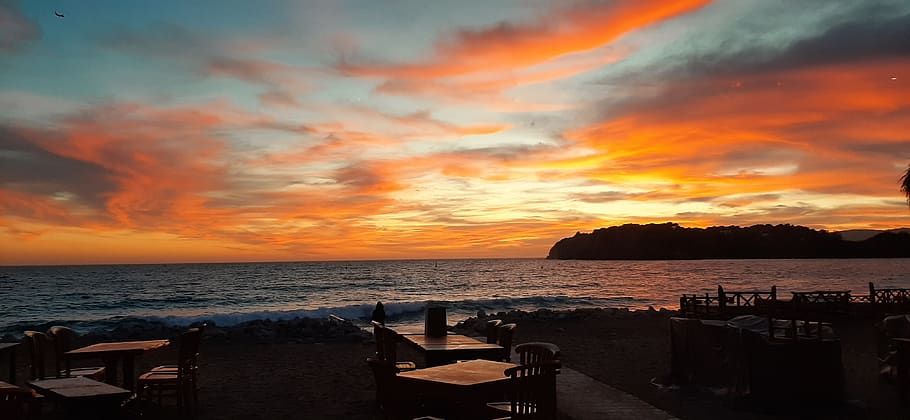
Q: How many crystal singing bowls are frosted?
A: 0